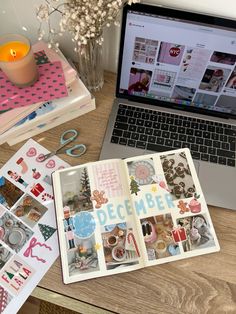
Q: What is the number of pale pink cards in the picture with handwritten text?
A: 1